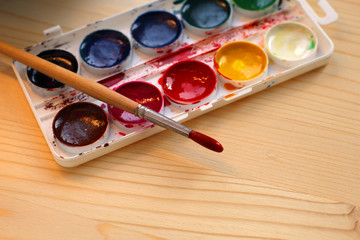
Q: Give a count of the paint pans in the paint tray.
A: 10